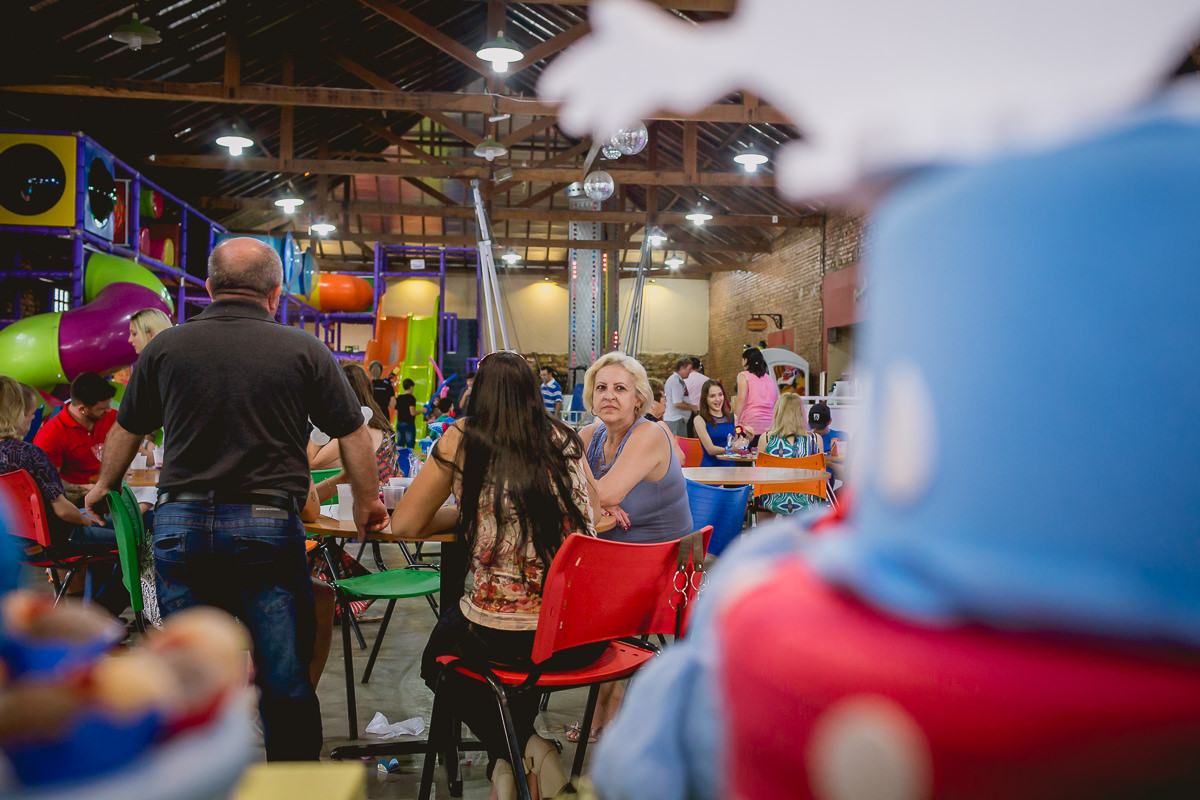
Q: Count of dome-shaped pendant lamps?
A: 11